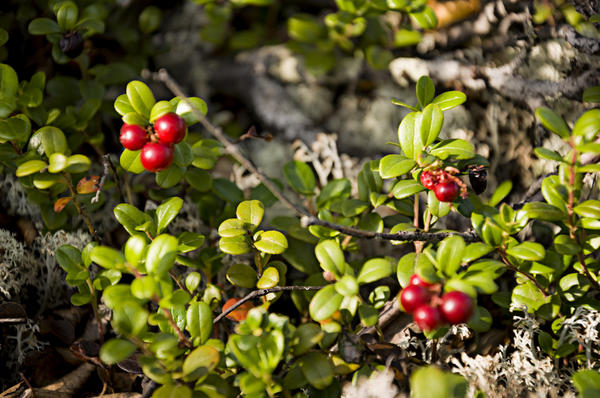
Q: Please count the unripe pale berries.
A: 0